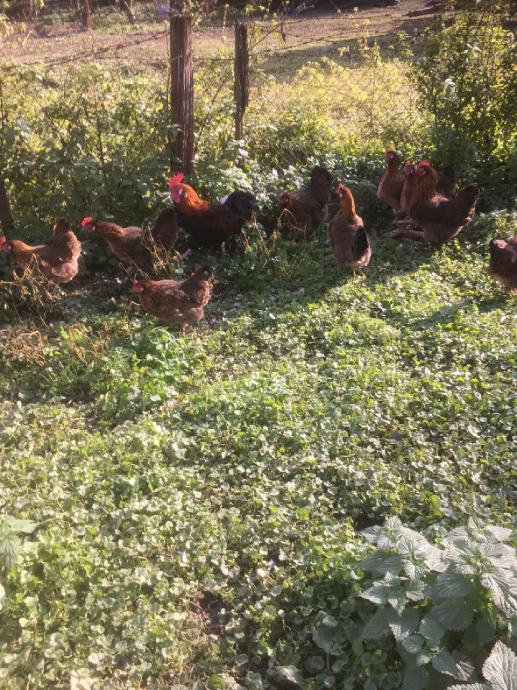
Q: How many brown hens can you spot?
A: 9